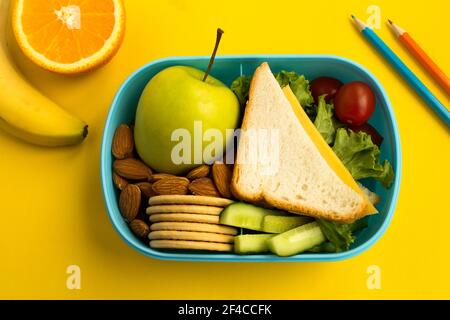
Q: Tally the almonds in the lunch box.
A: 11